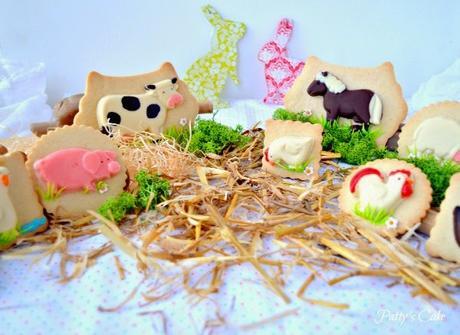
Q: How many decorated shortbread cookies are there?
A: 8